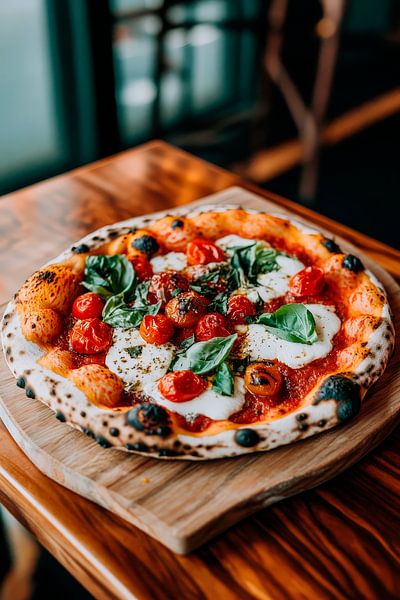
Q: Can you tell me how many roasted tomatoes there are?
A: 12